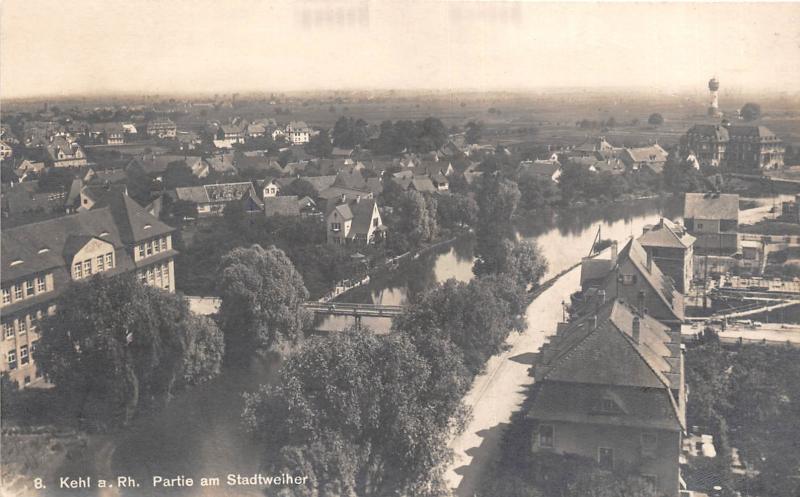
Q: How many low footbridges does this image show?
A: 1